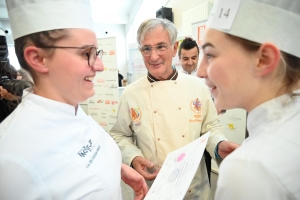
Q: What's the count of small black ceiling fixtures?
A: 2